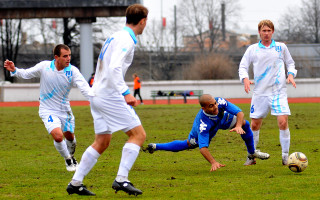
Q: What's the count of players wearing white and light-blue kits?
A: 3